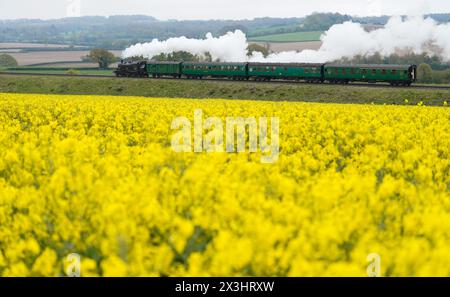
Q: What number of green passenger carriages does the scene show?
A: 4